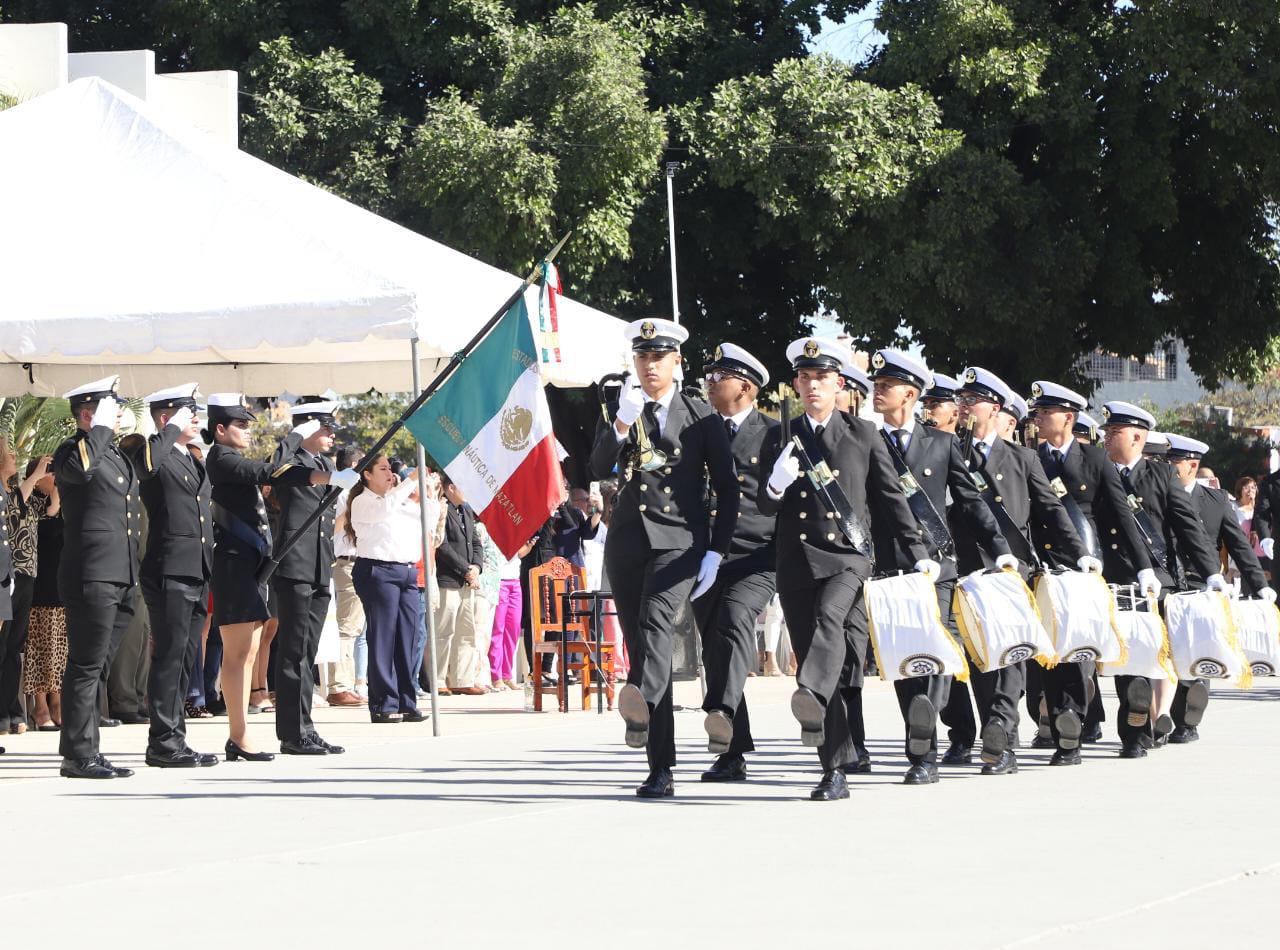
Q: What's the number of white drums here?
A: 6